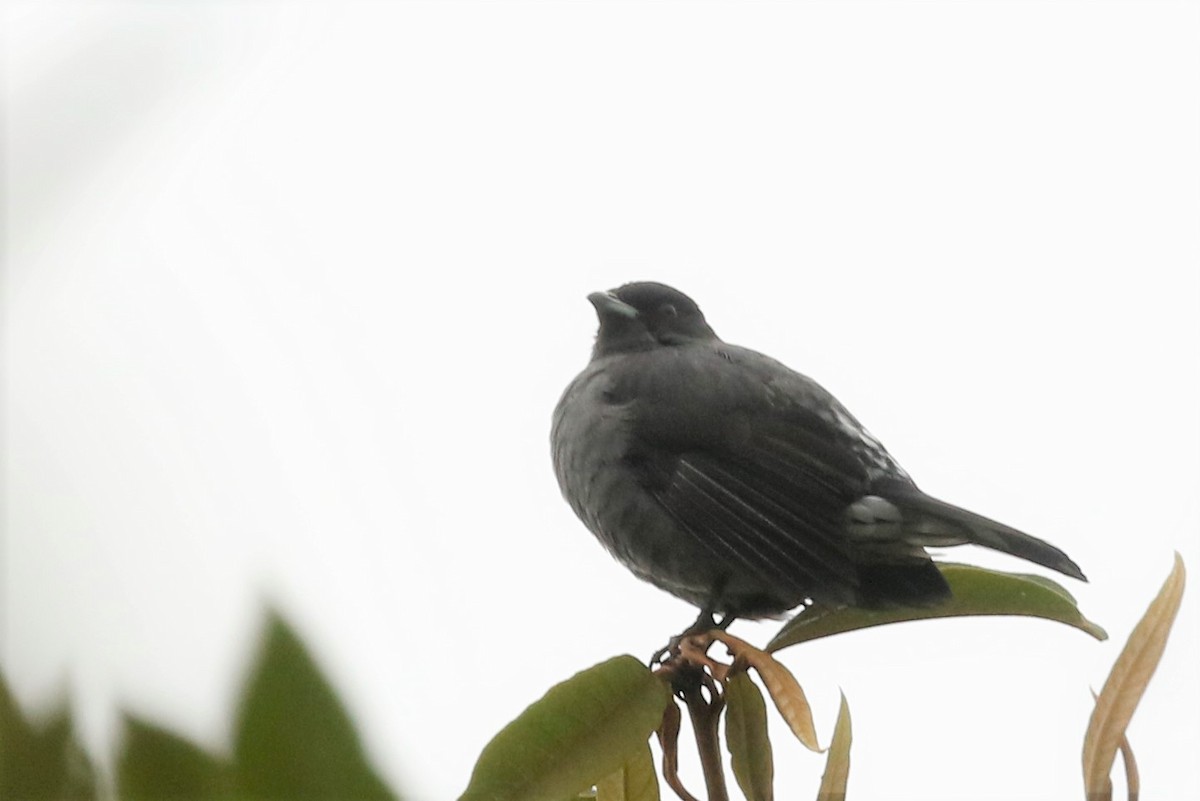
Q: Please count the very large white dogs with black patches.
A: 0